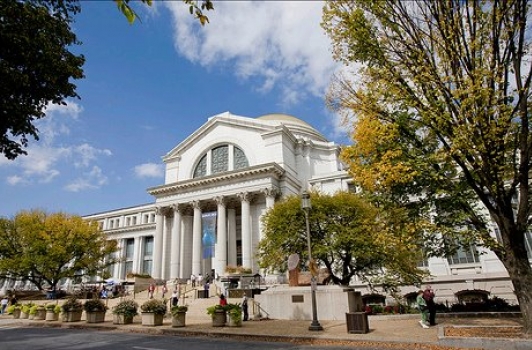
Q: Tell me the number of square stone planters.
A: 4